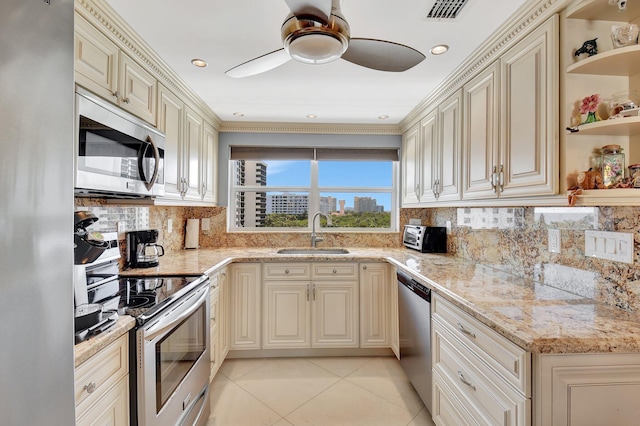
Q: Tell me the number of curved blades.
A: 3